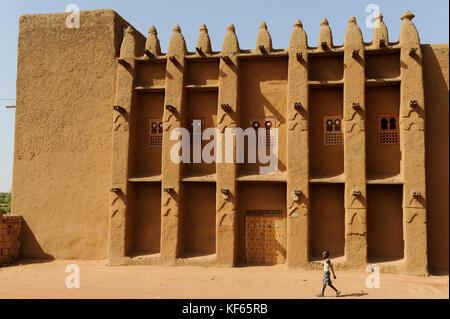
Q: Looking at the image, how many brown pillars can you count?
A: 6